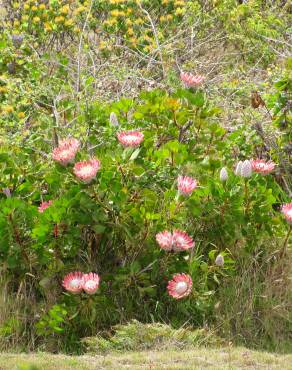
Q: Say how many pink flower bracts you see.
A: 13